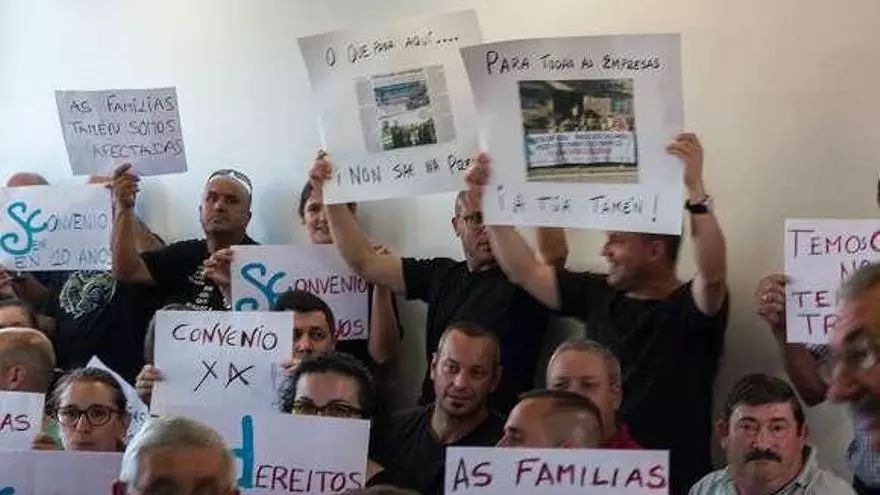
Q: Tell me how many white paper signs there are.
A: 12